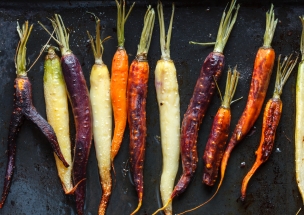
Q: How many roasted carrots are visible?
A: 12